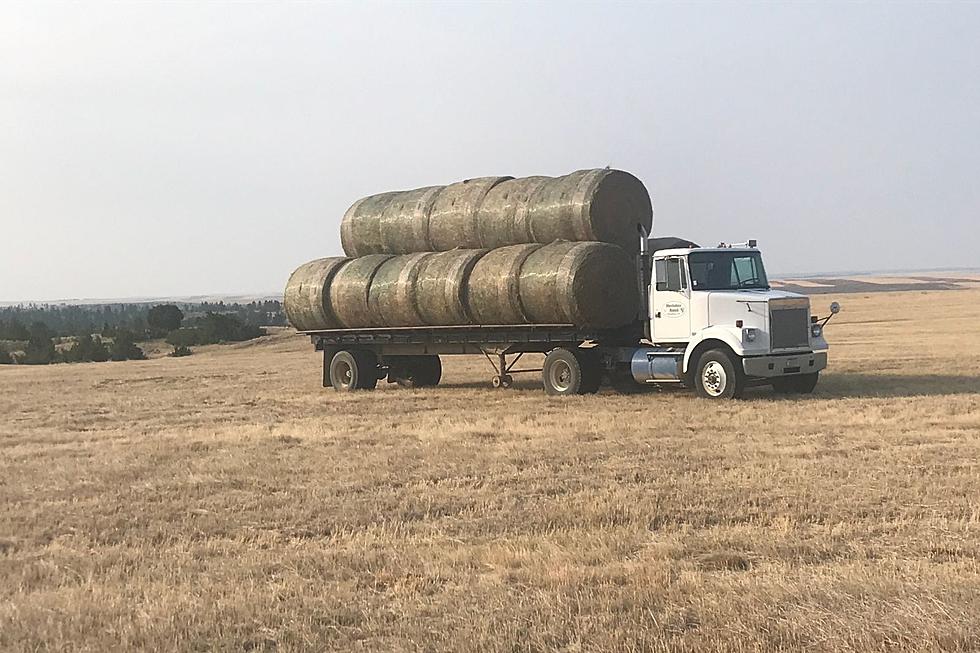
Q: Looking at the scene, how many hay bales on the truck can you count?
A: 11